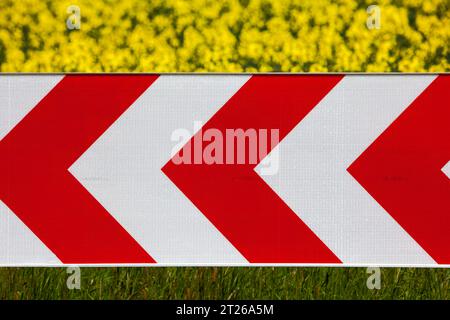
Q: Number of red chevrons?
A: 3